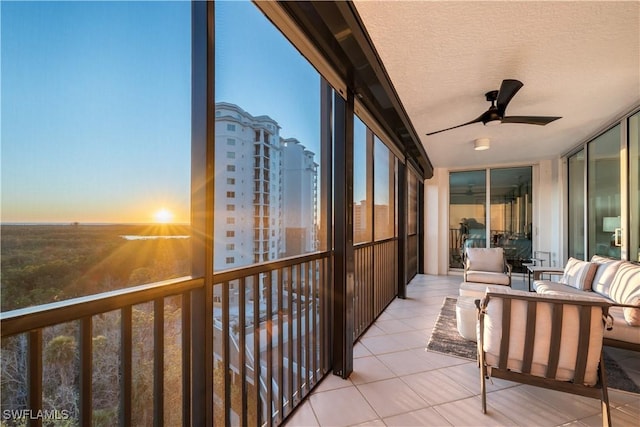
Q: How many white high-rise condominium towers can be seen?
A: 2